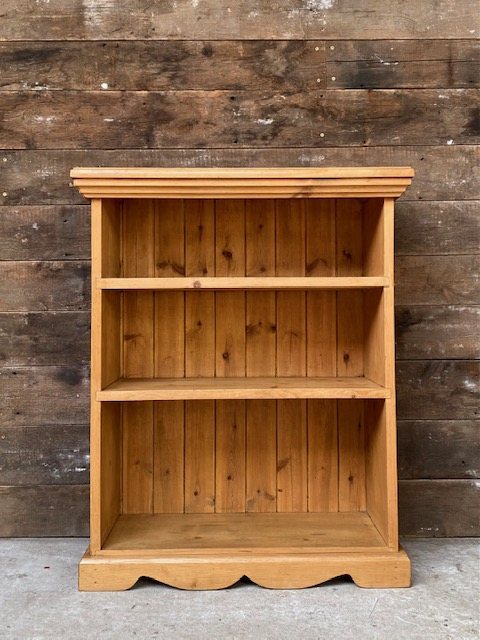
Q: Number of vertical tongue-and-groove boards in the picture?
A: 8